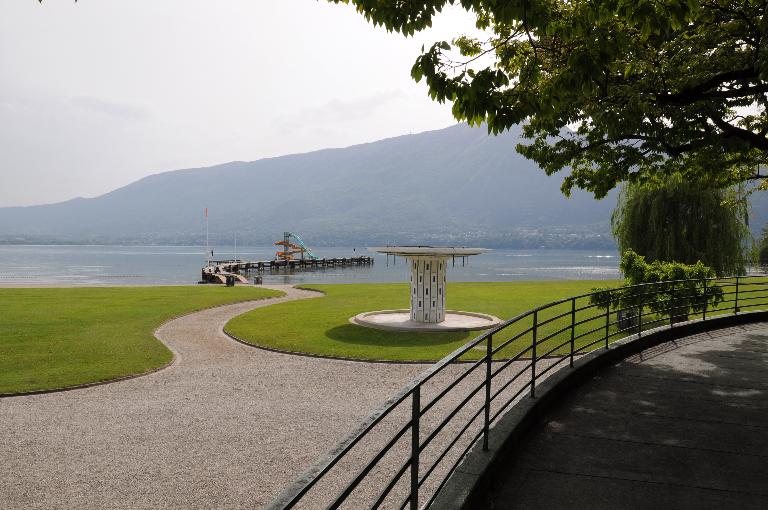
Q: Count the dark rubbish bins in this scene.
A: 2